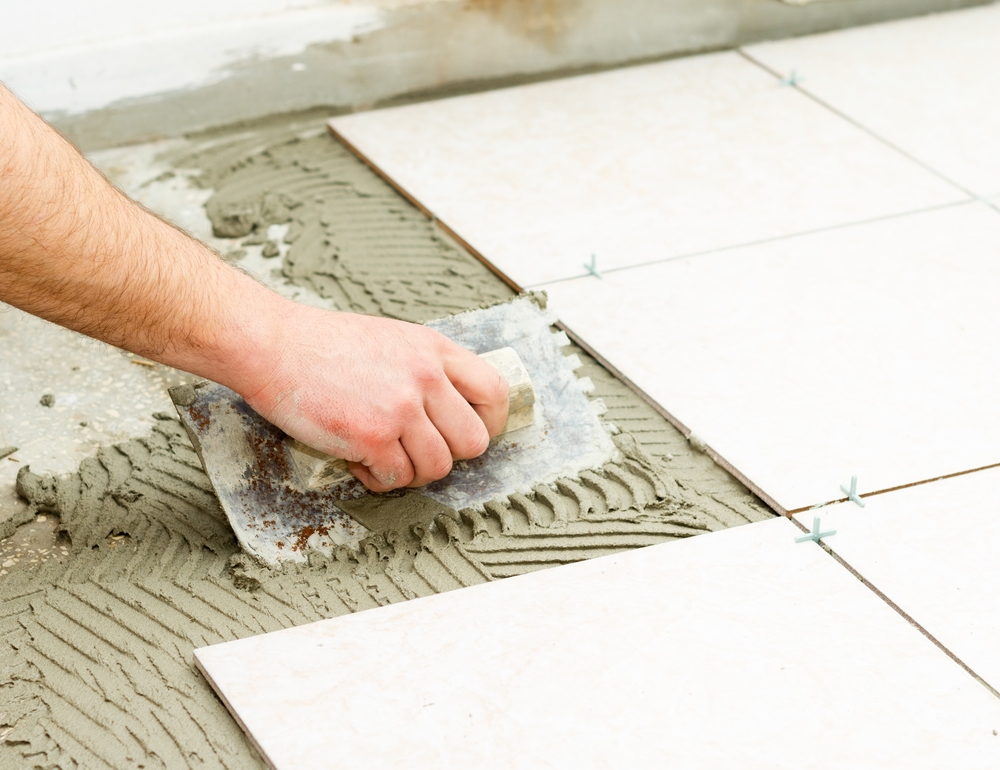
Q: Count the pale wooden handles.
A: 1